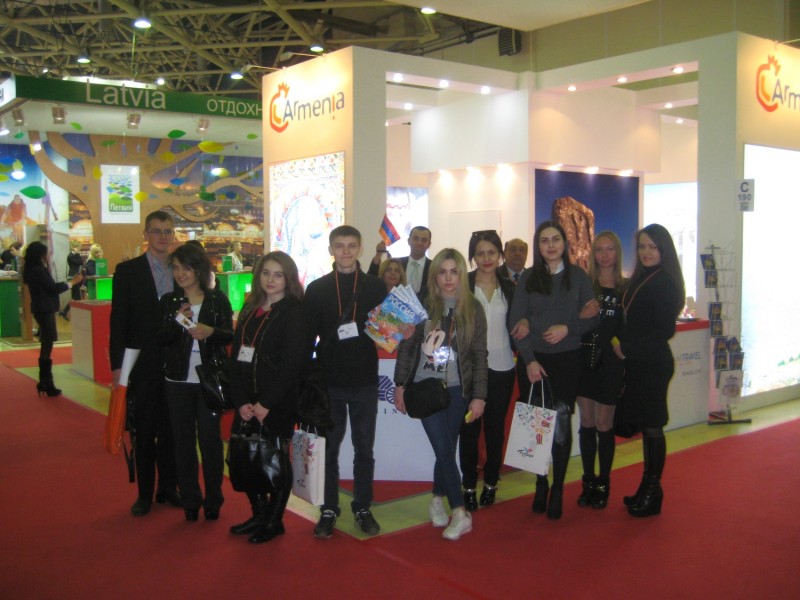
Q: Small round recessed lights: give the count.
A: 15